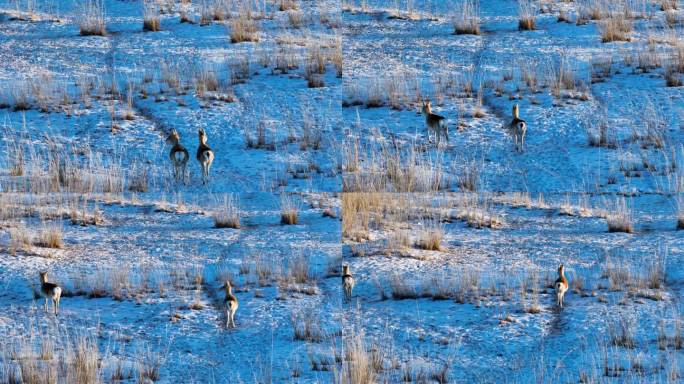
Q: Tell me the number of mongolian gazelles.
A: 8